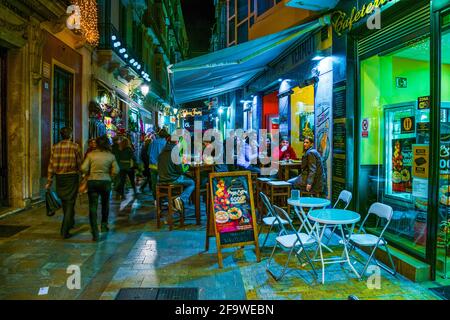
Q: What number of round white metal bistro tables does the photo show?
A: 2